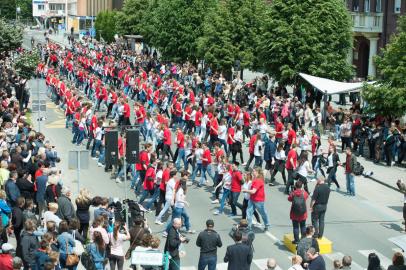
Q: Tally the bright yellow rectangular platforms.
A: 1